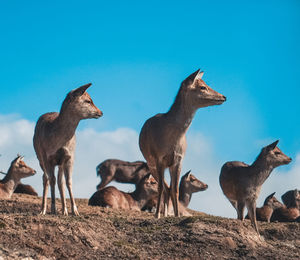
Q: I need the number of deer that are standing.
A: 4